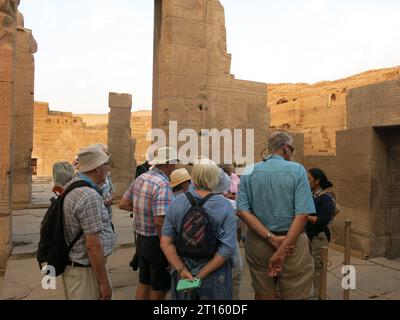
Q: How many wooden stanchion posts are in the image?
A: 2